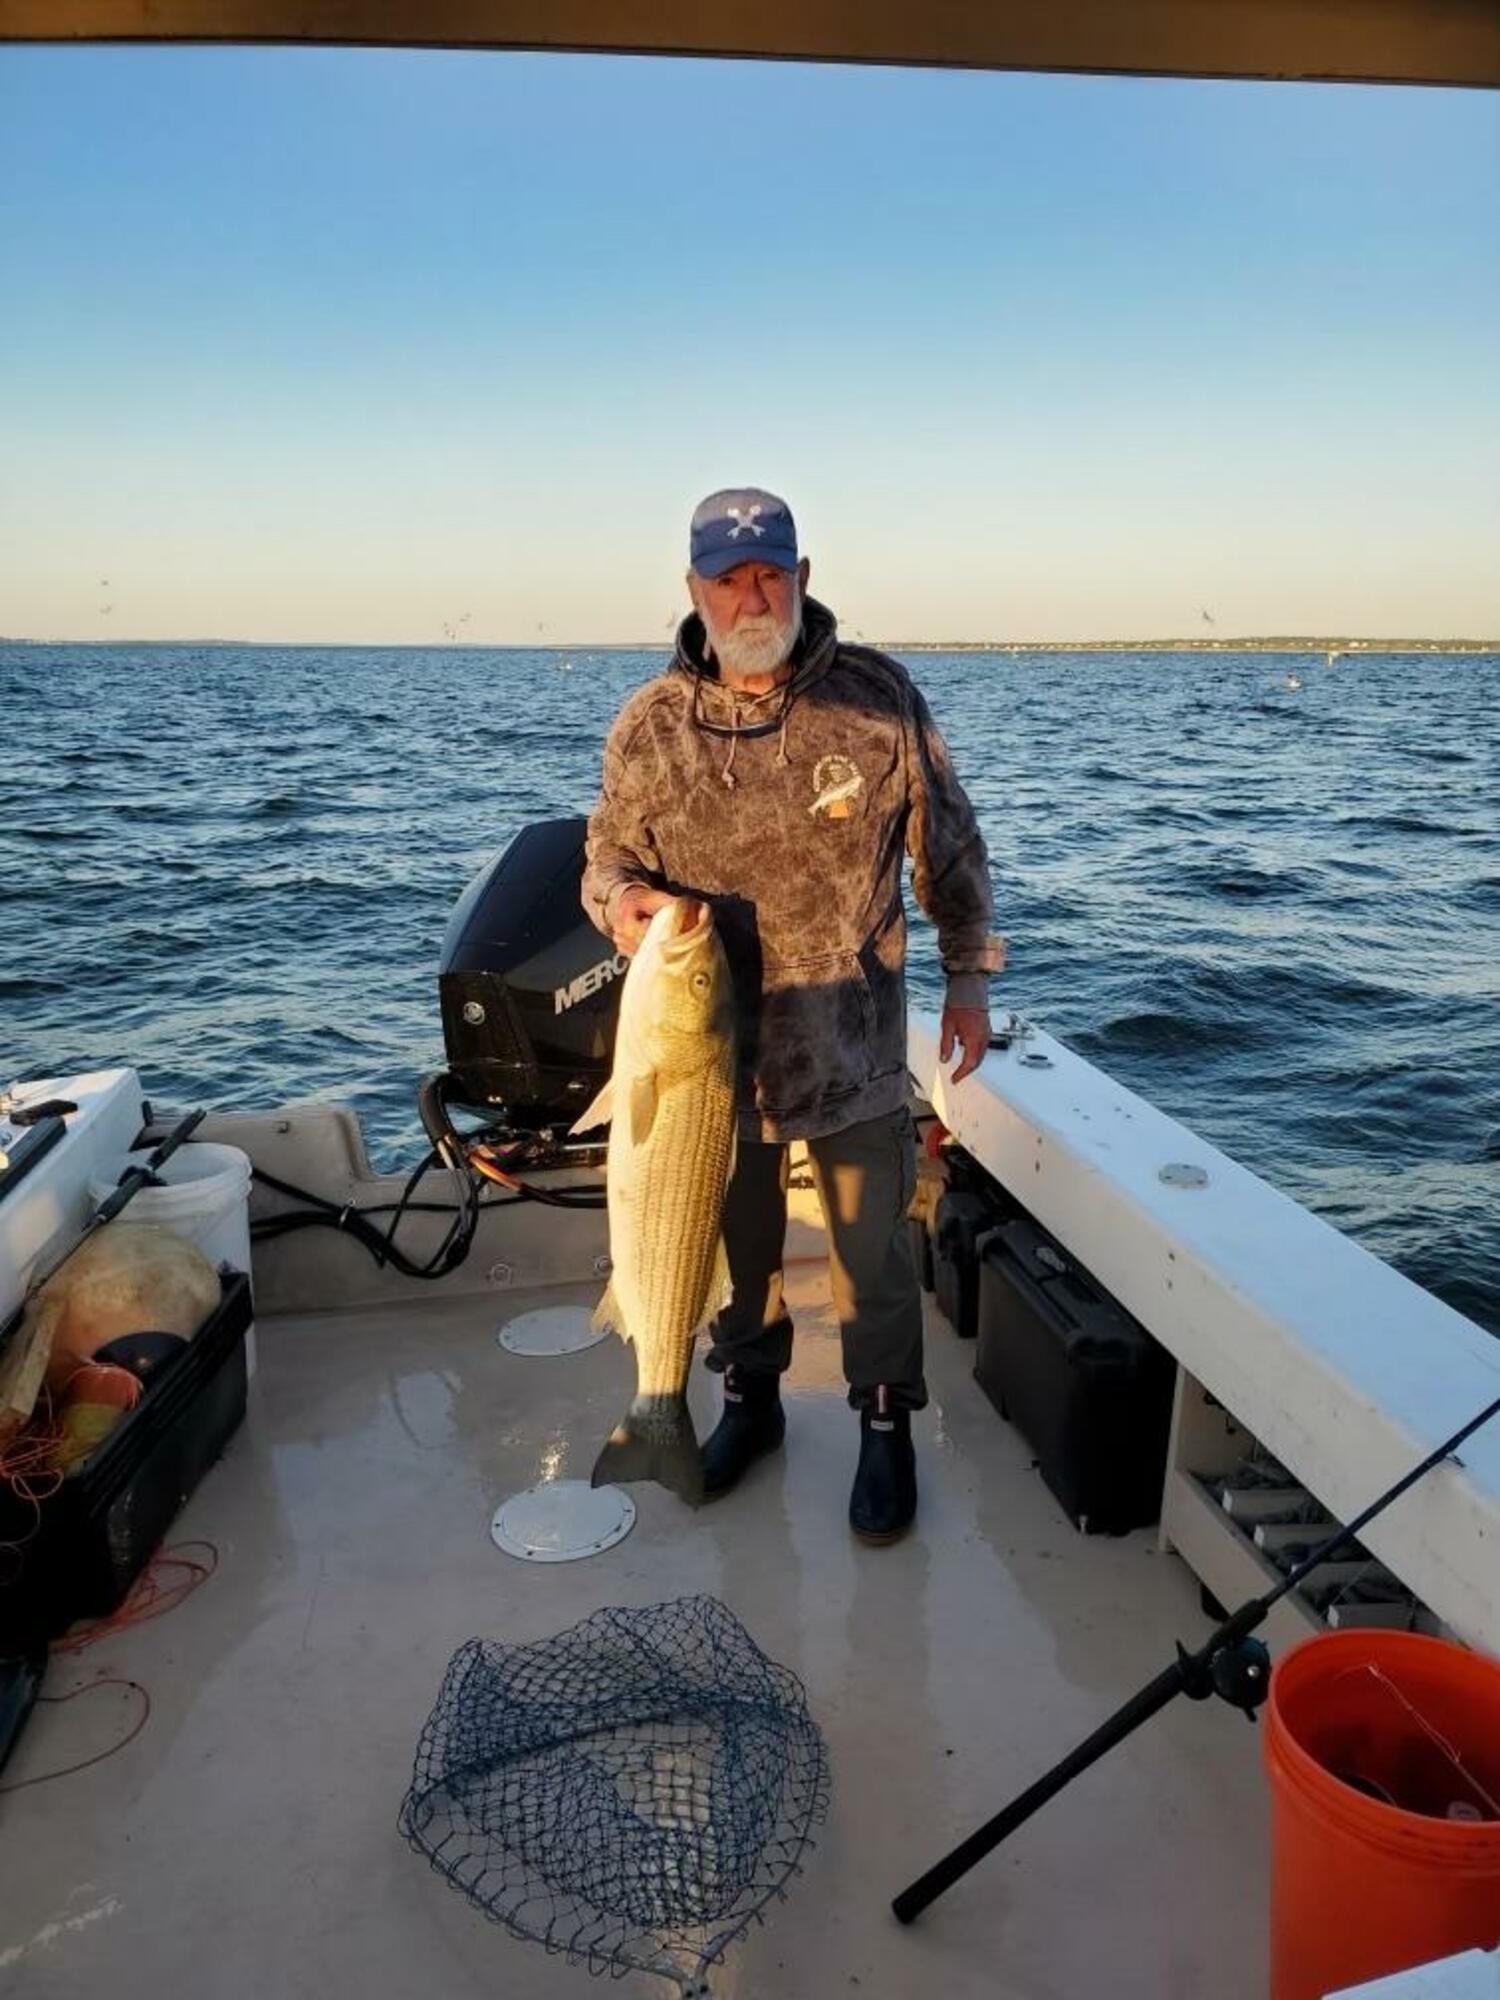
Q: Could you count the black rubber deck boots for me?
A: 2